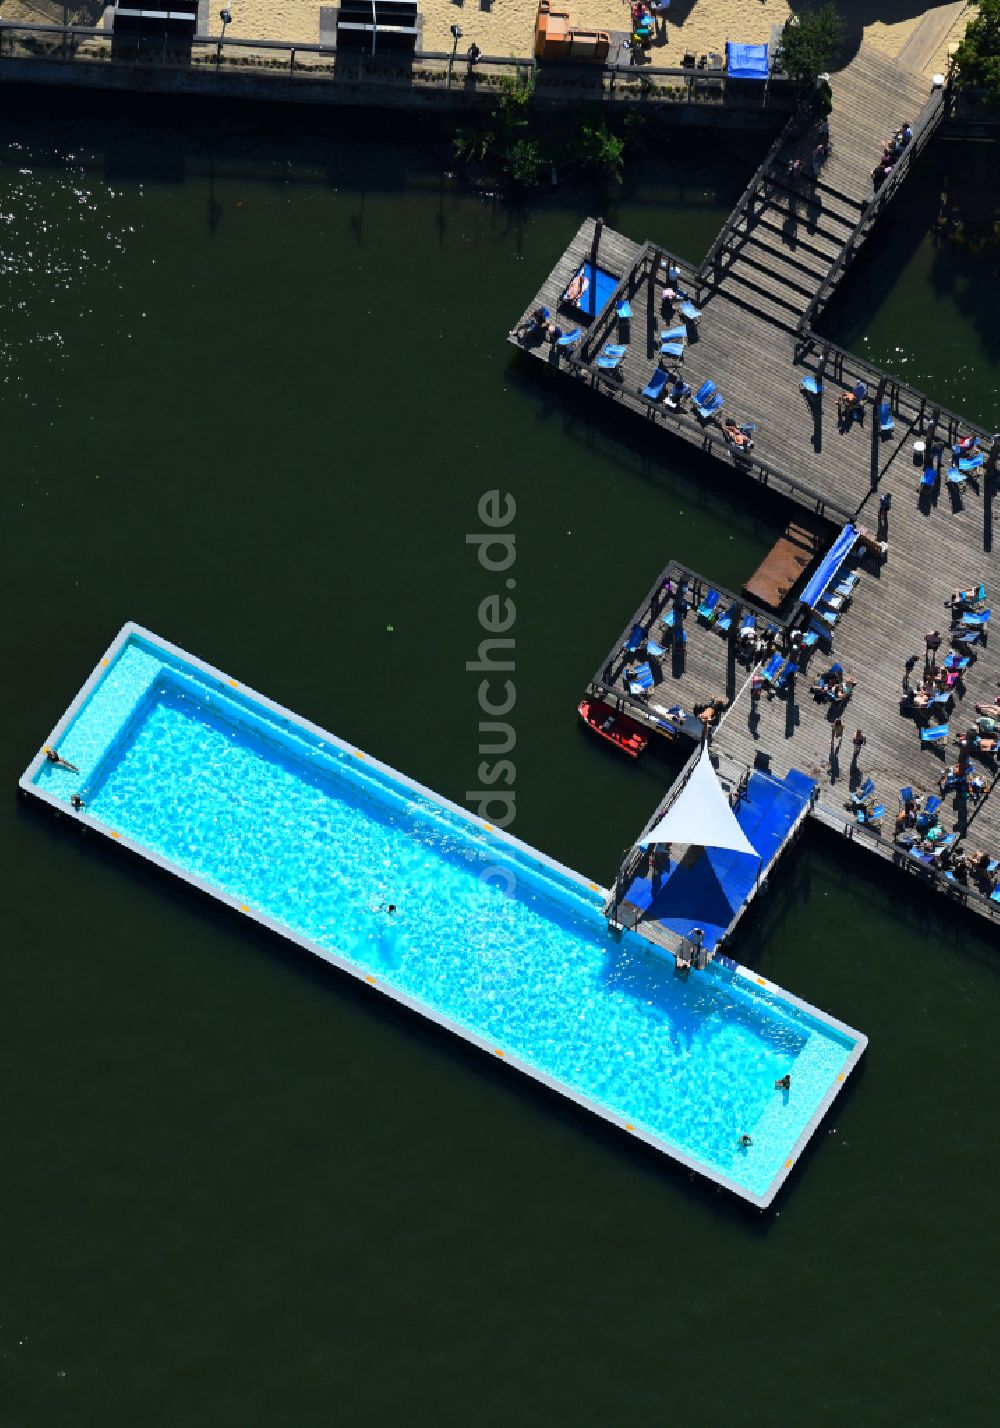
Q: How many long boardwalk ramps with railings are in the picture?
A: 1